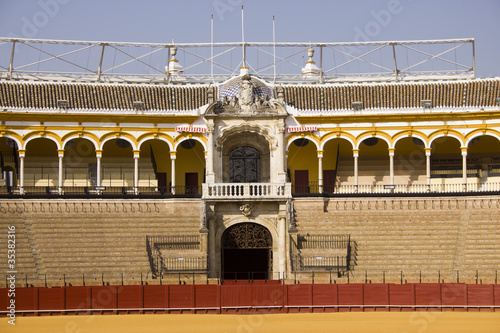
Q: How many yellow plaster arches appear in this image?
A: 12